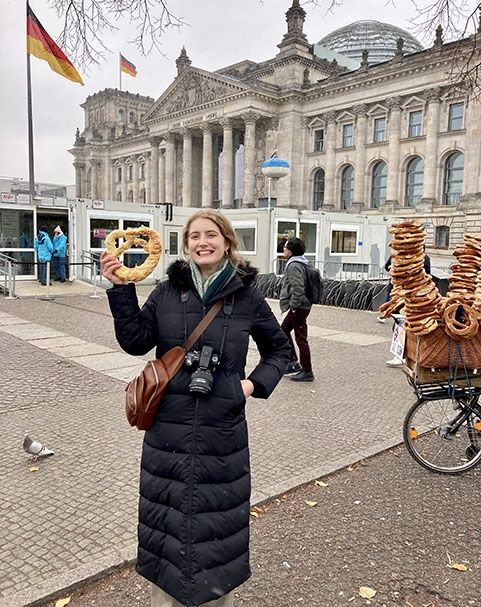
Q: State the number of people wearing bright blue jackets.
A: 2